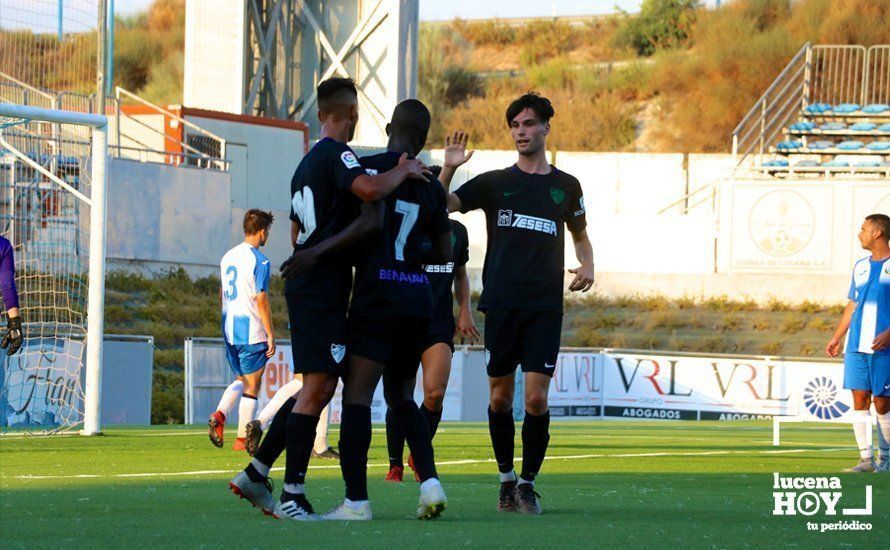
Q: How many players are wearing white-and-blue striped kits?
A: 2